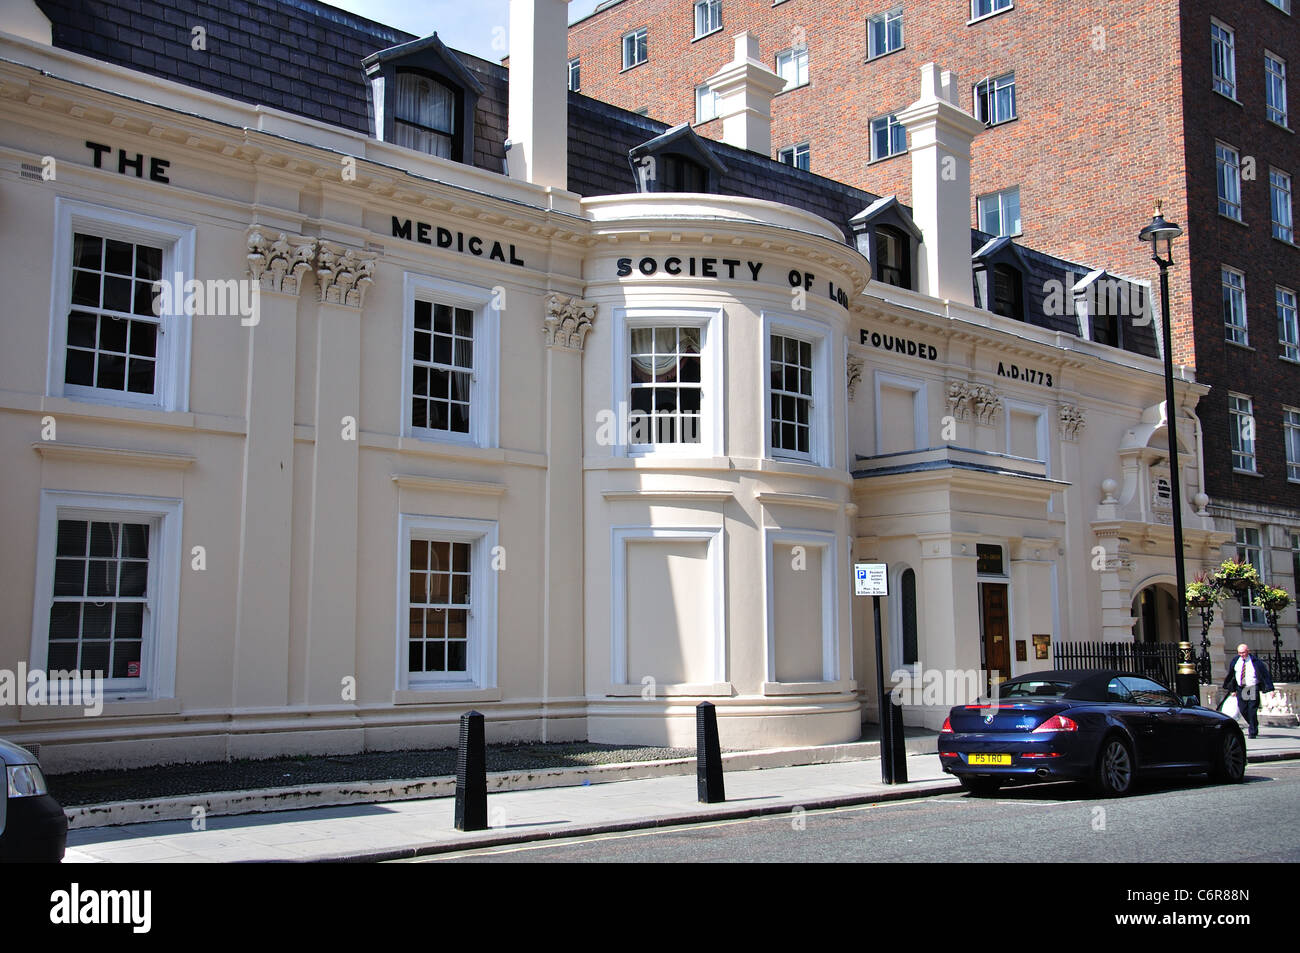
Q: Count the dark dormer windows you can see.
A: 5